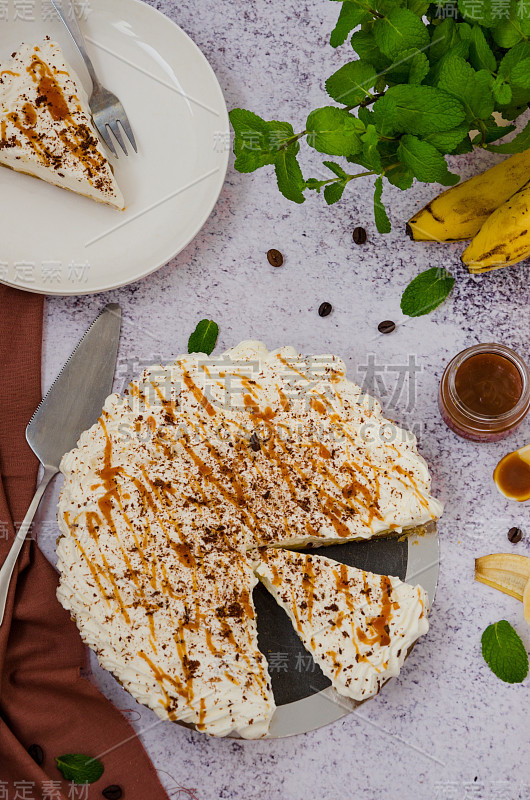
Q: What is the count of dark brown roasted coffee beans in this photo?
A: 7